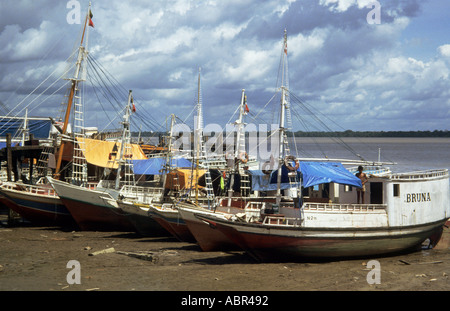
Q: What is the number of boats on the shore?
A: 6